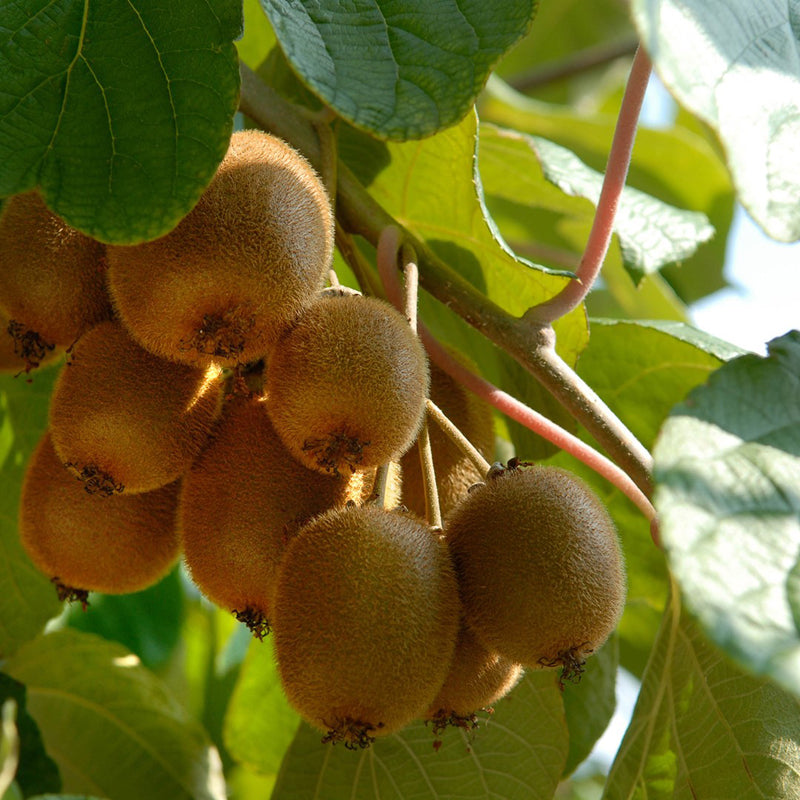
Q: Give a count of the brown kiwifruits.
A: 11